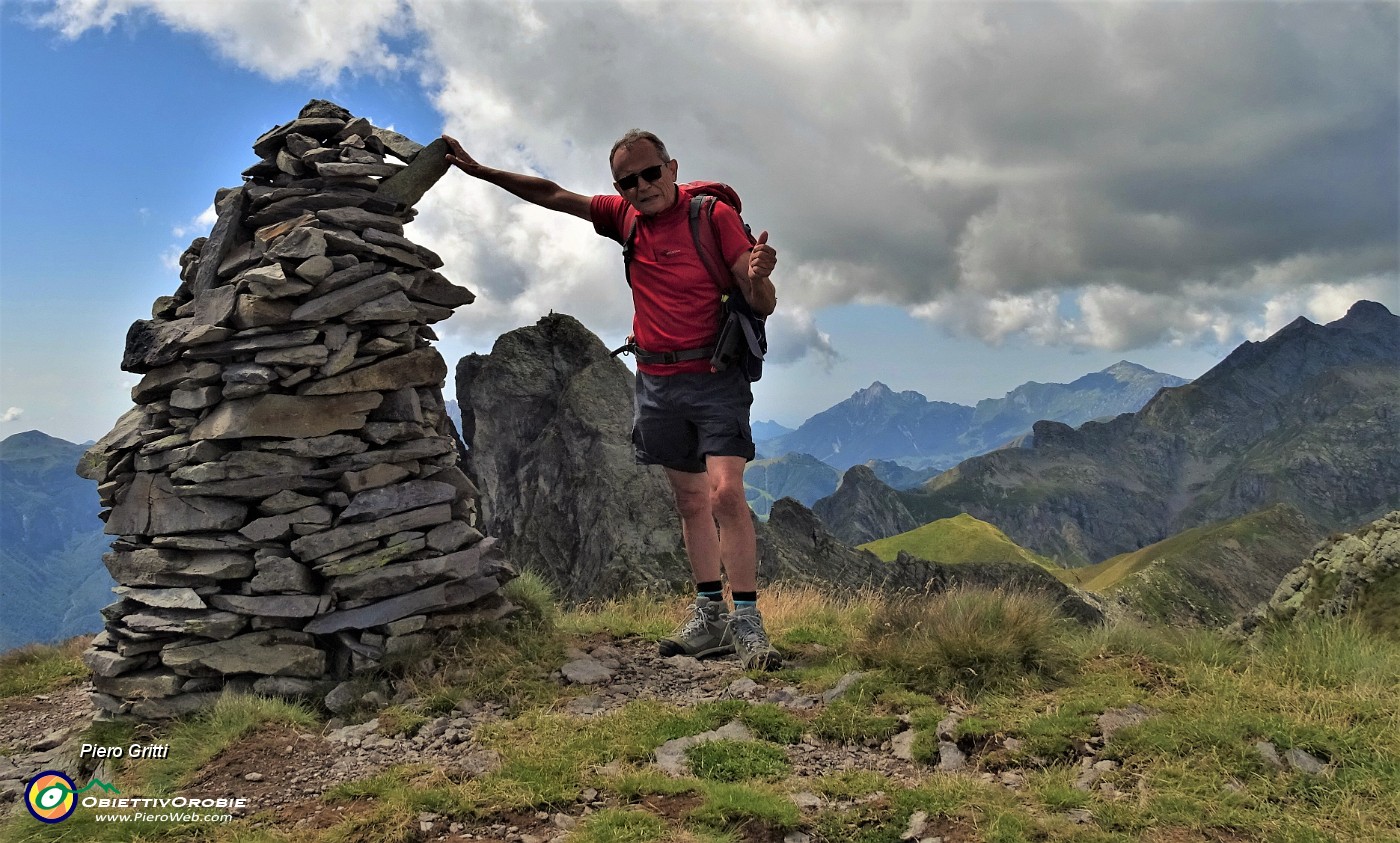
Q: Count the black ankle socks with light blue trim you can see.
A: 2